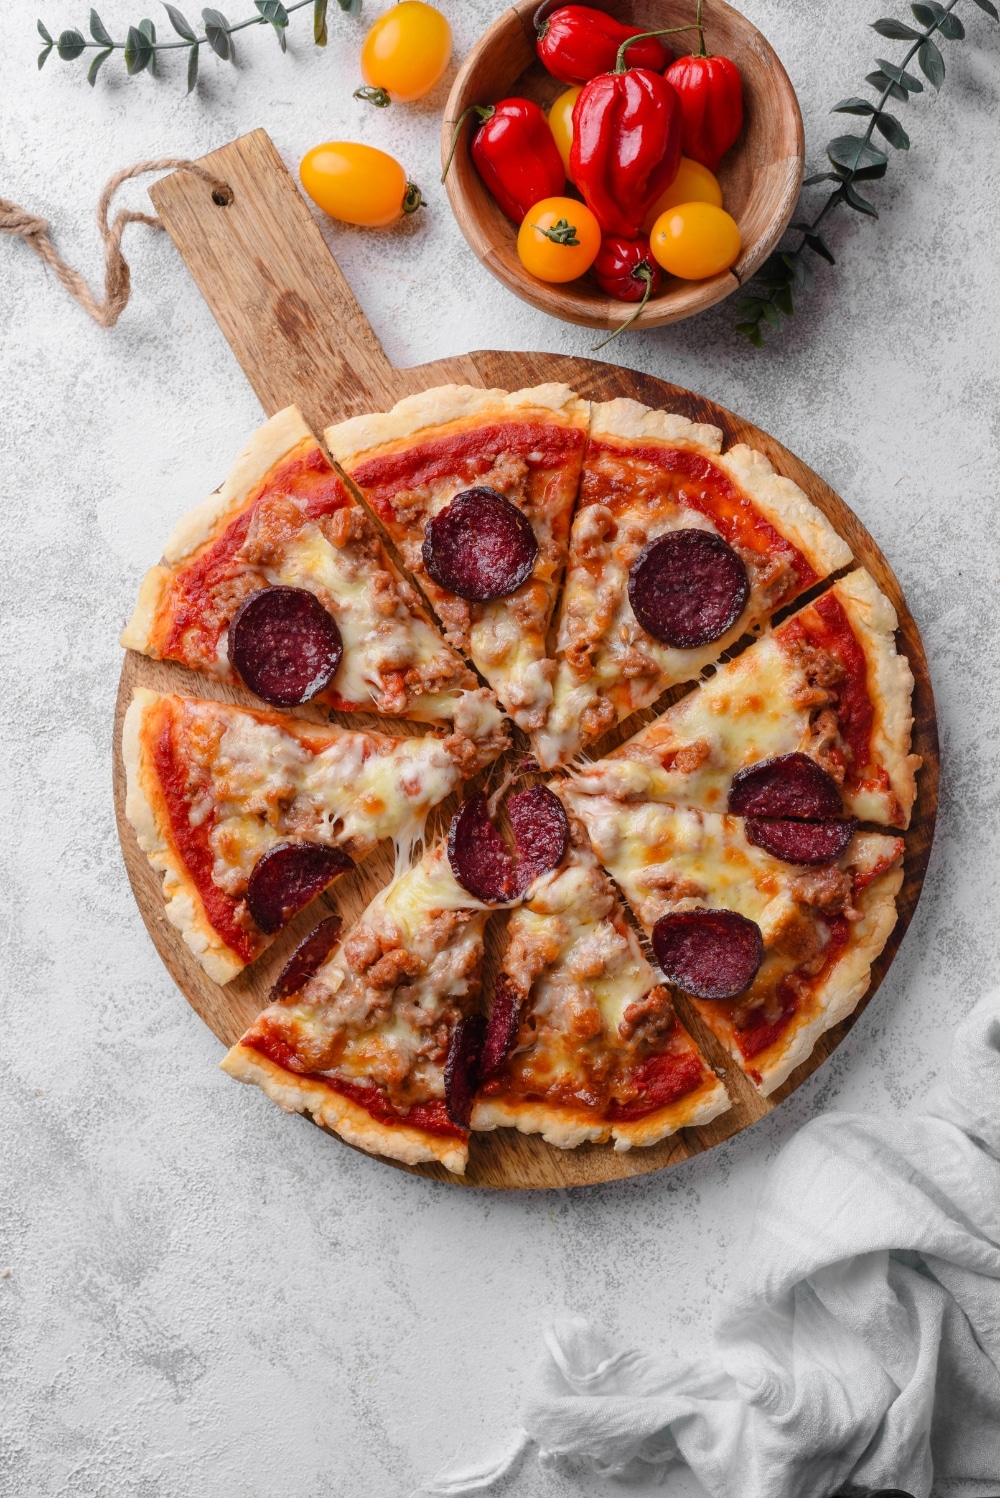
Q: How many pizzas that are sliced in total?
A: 1